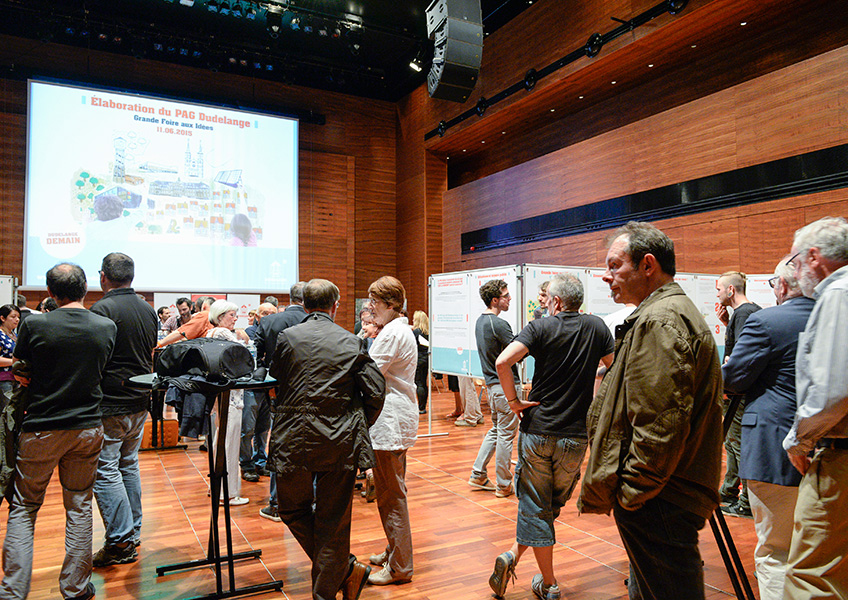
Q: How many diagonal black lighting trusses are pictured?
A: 1